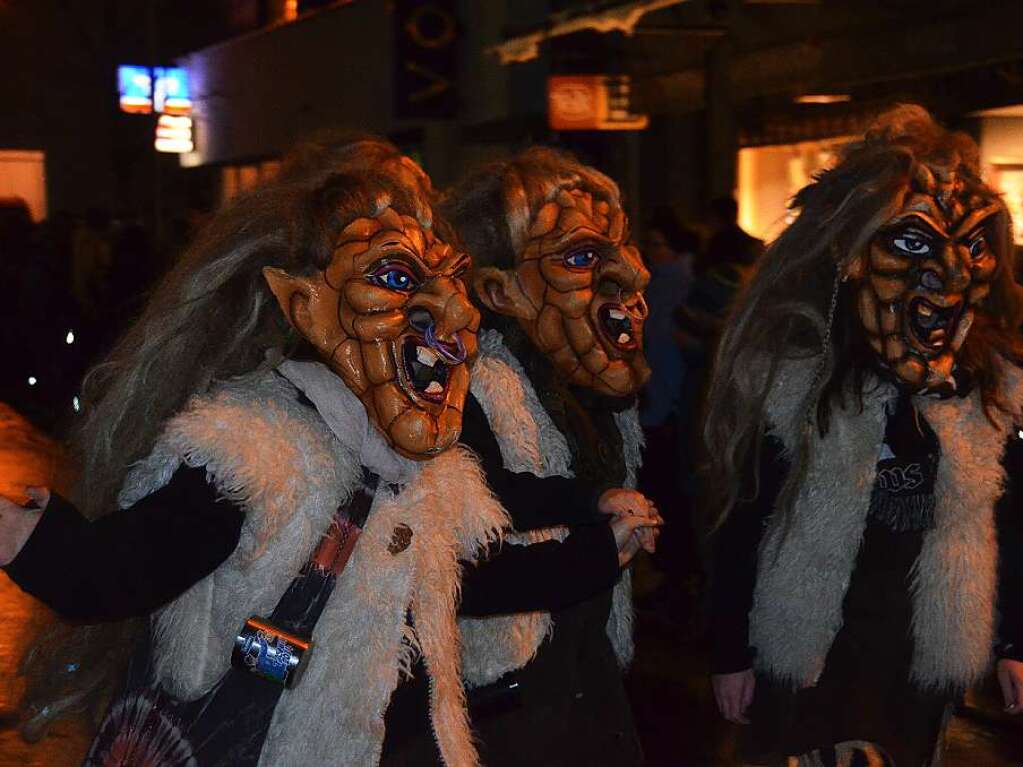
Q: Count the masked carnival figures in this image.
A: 3